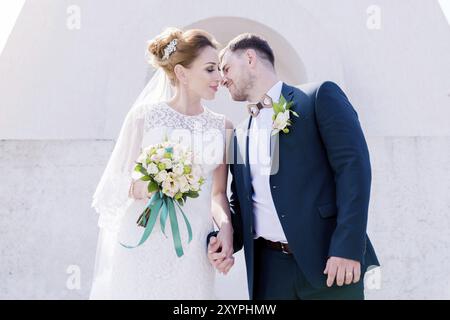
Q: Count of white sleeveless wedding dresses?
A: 1